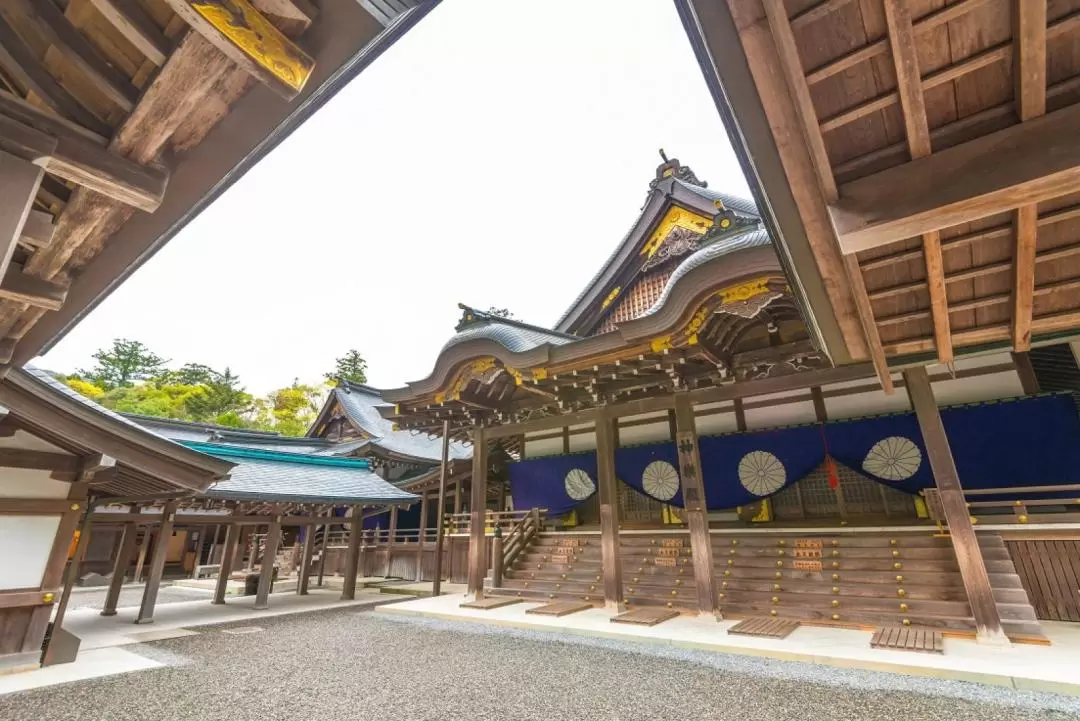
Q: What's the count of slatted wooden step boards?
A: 5